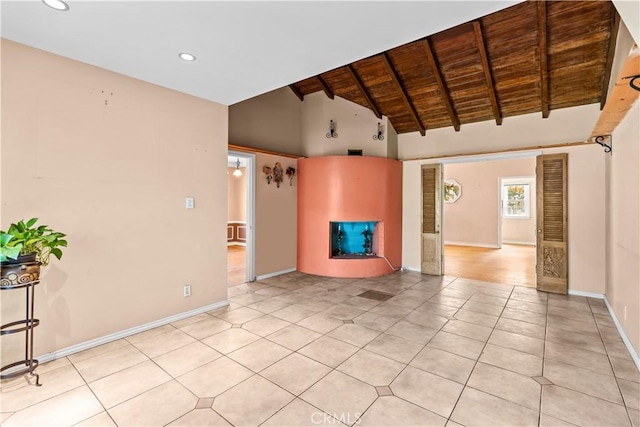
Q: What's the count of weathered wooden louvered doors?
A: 2